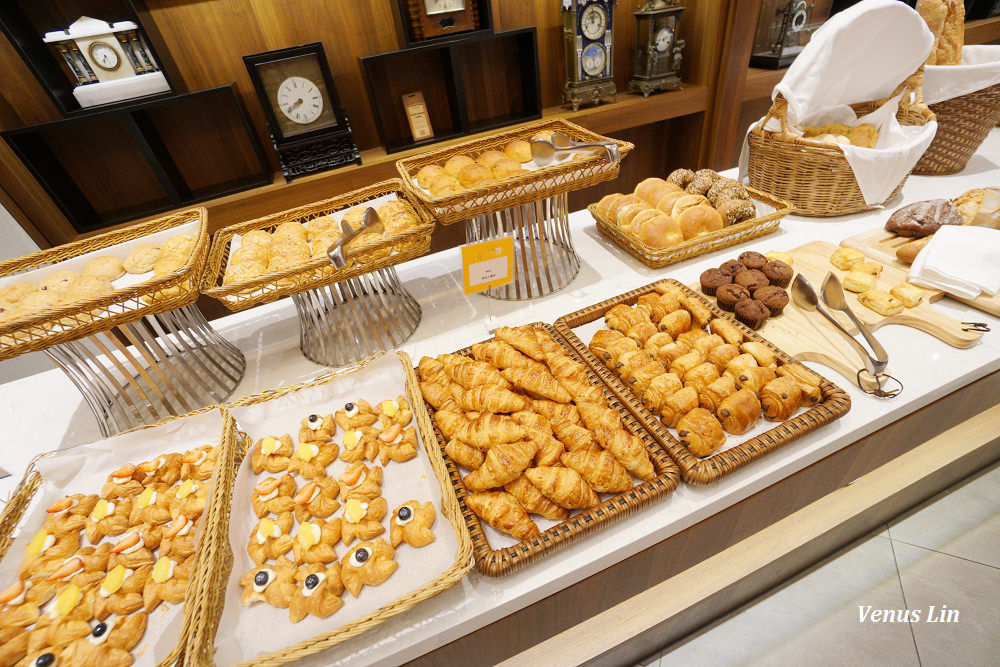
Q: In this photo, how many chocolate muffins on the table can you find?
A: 8